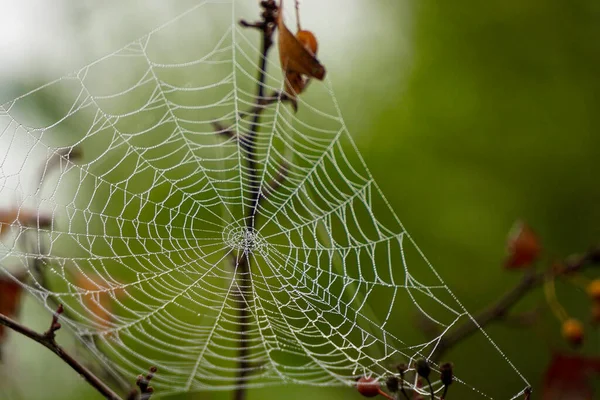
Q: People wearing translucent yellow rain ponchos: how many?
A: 0